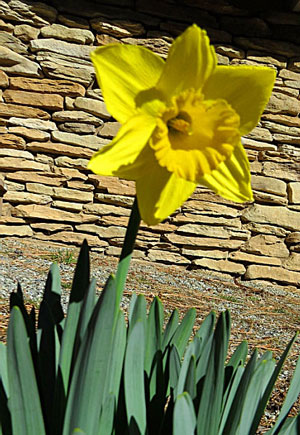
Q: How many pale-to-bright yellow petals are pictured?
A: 6